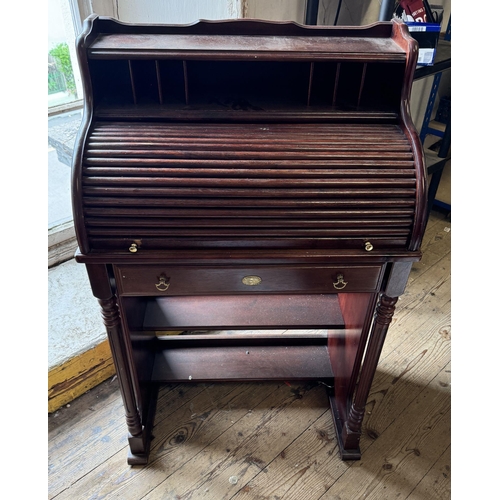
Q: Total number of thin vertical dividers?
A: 6